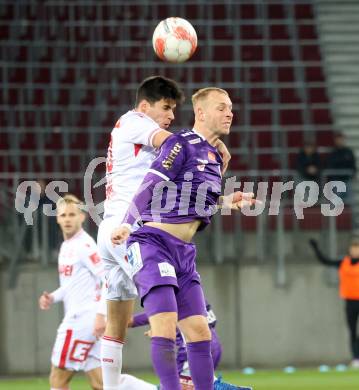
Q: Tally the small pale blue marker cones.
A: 4